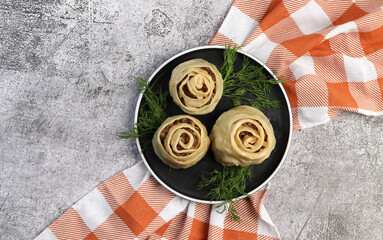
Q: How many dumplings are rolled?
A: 3